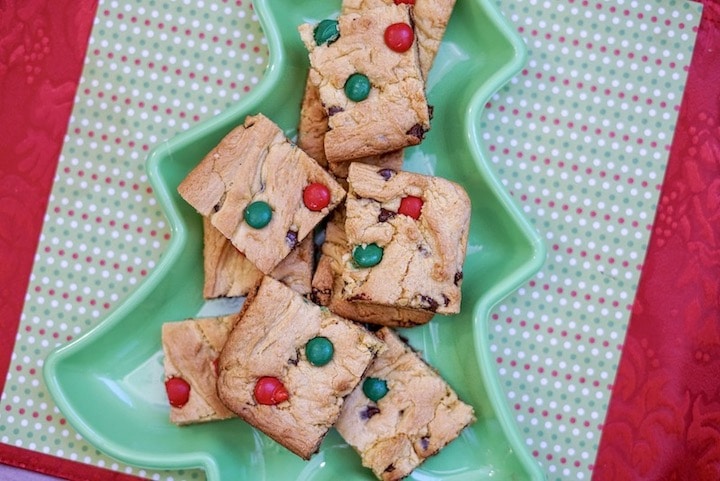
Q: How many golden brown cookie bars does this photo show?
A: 10